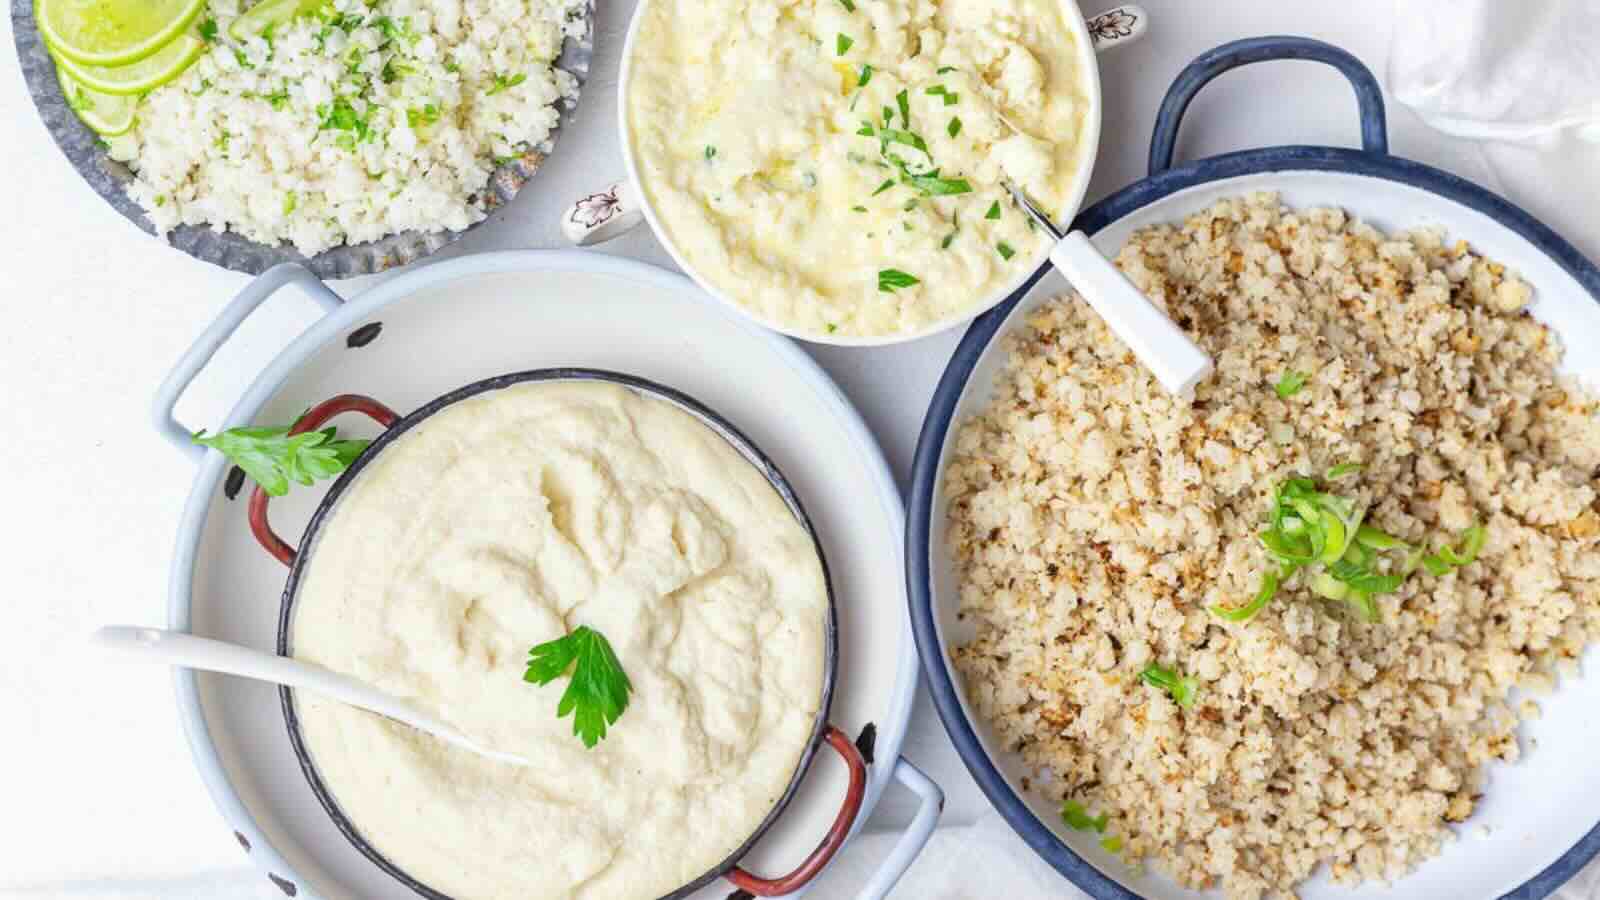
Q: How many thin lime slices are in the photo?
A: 3